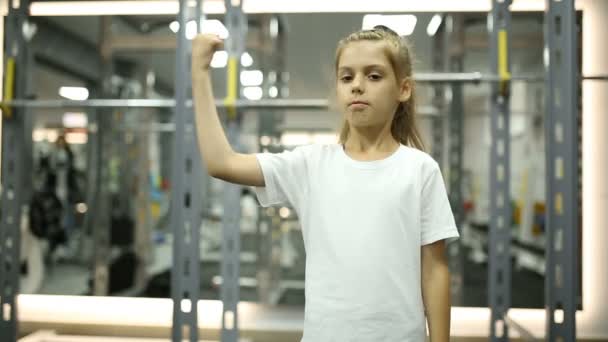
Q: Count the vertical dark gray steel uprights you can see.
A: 5